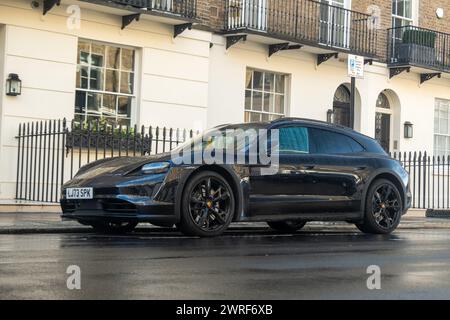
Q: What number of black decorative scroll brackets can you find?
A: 9